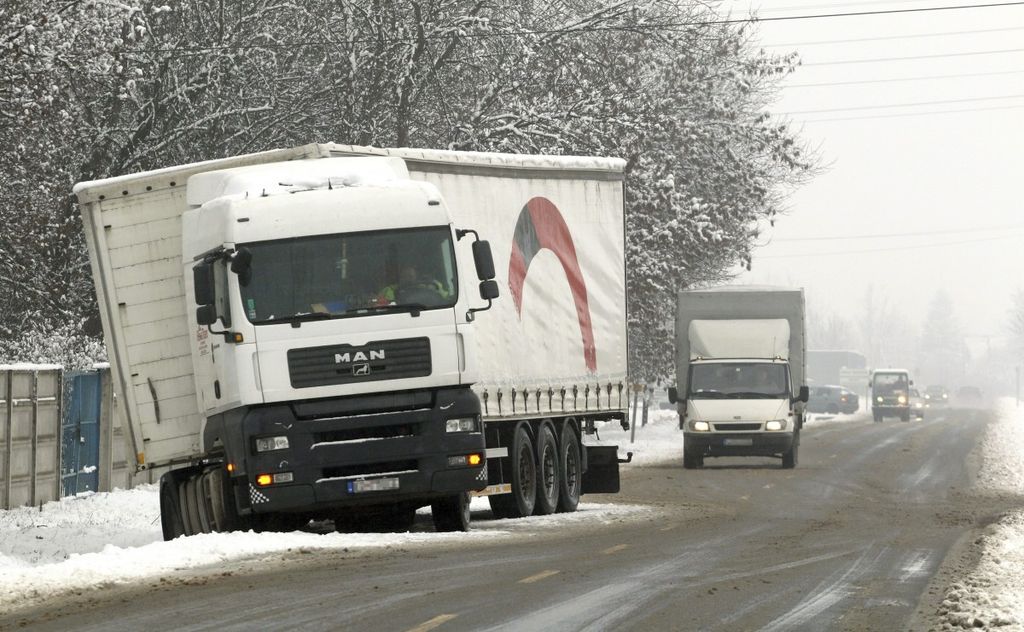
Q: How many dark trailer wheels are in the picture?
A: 3